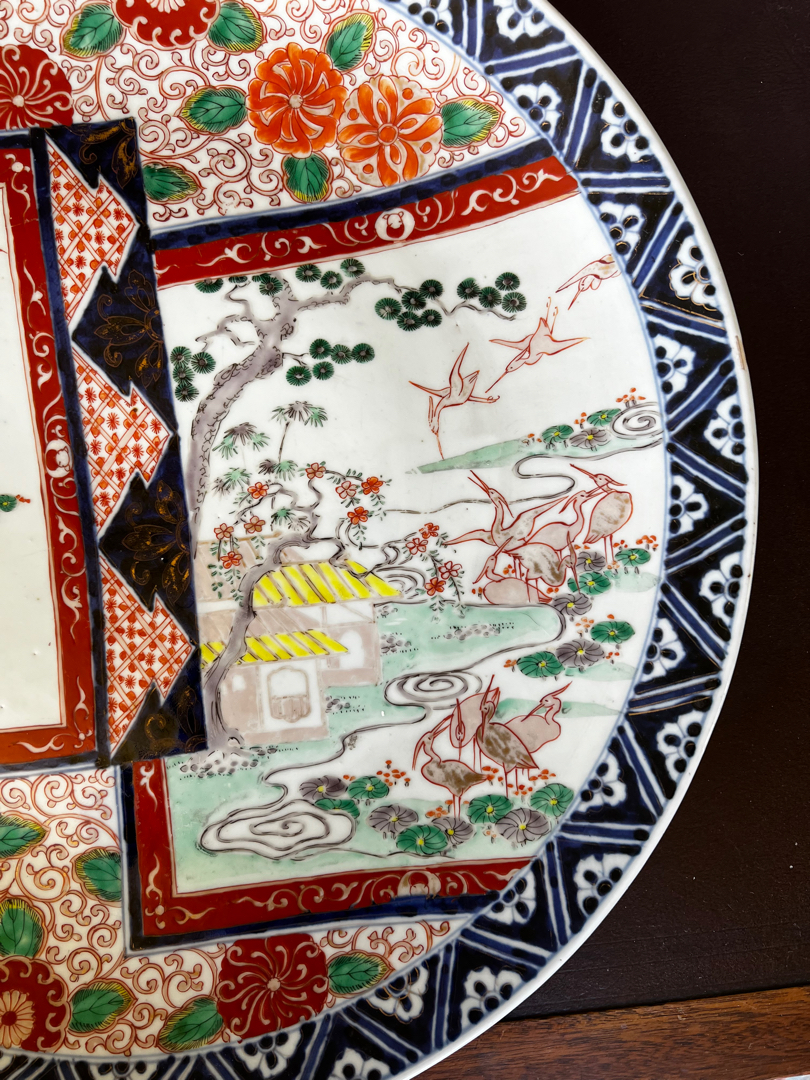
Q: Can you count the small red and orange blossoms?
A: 12